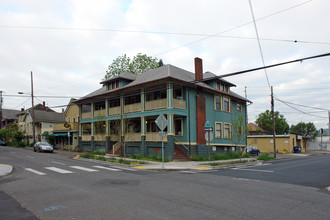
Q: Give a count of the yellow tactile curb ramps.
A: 2